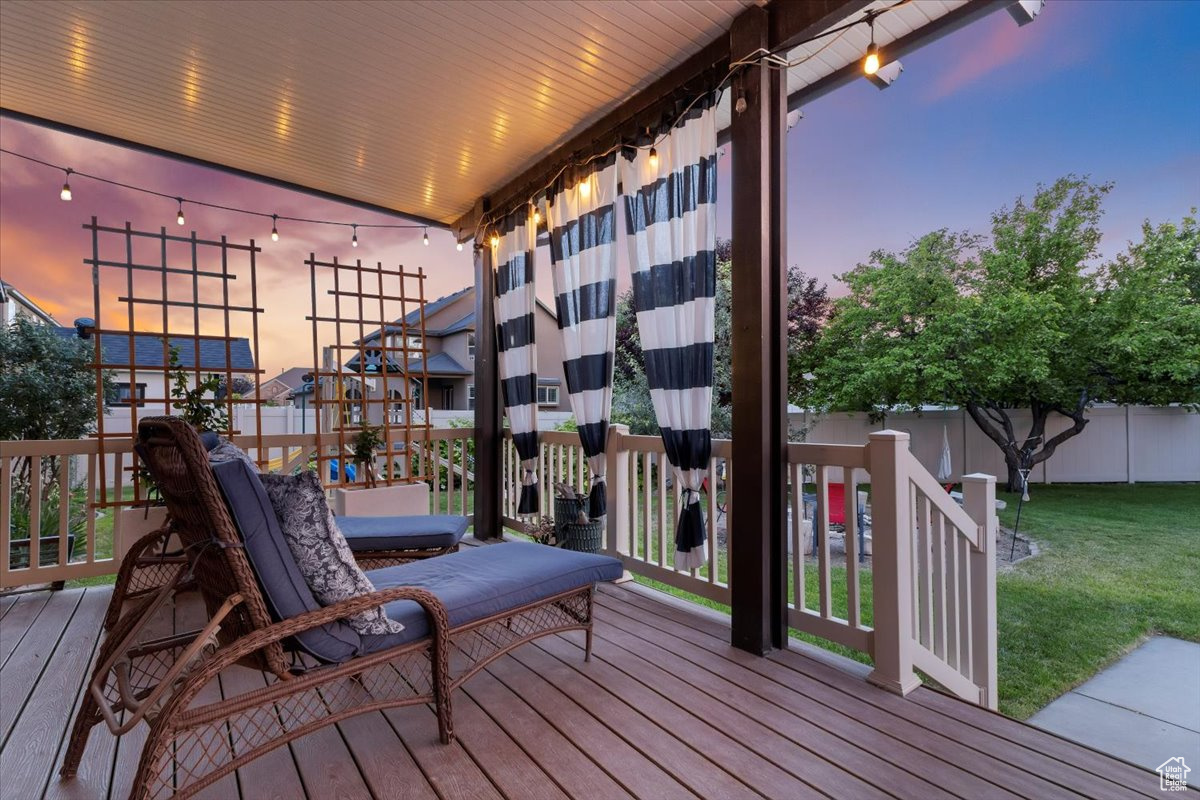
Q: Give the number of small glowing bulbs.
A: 11